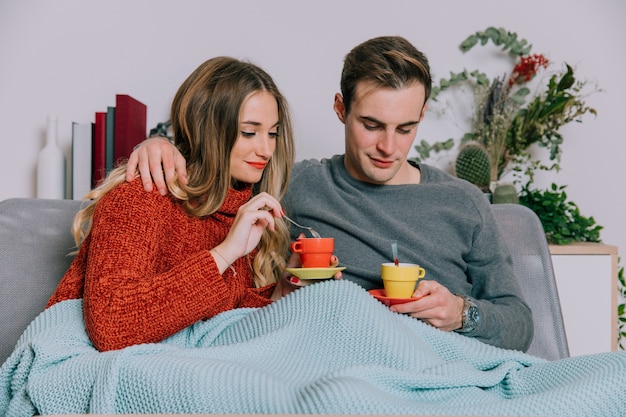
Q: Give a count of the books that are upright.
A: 4